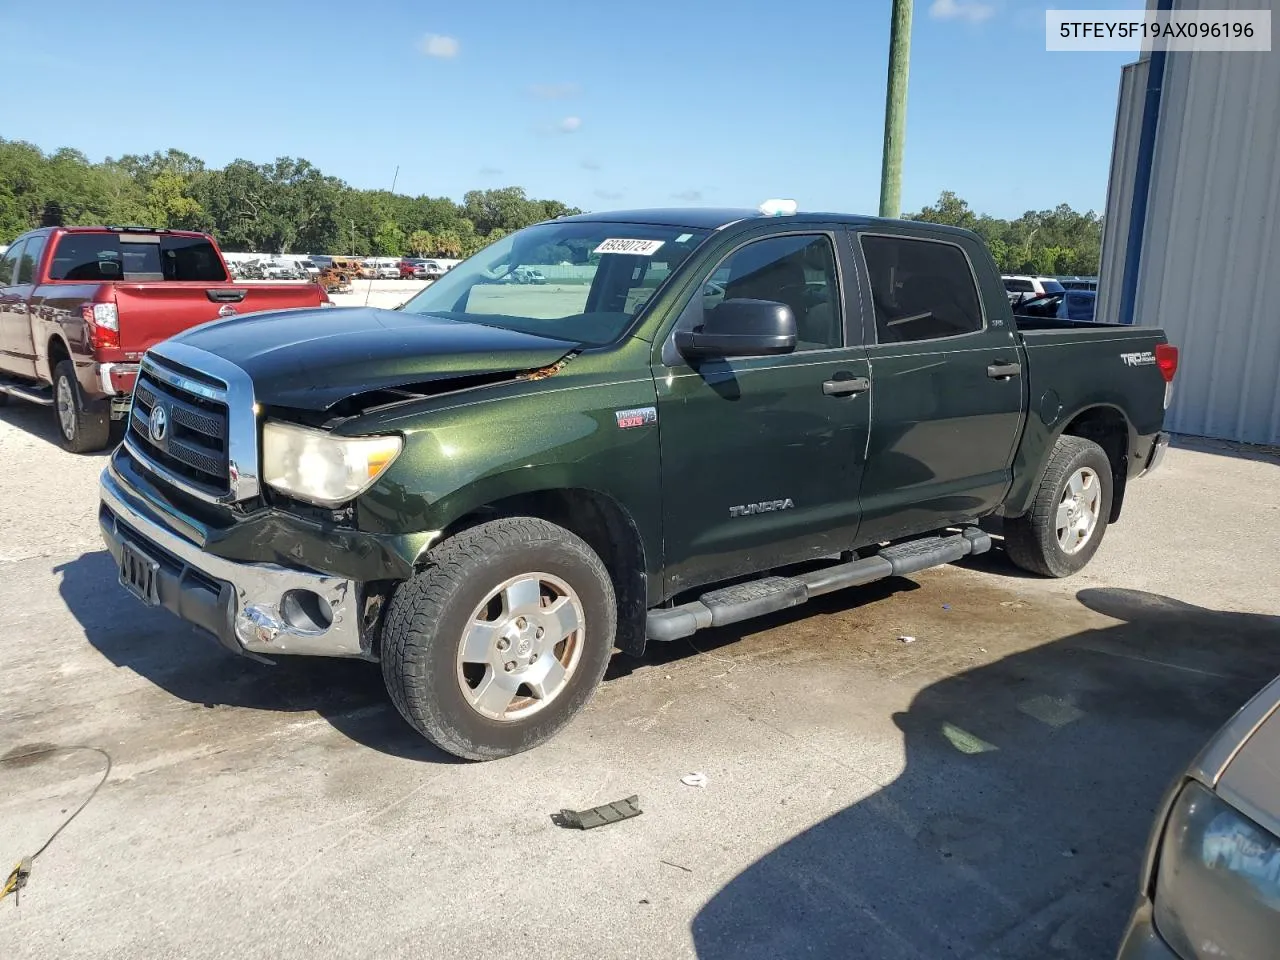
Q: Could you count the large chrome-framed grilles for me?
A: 1